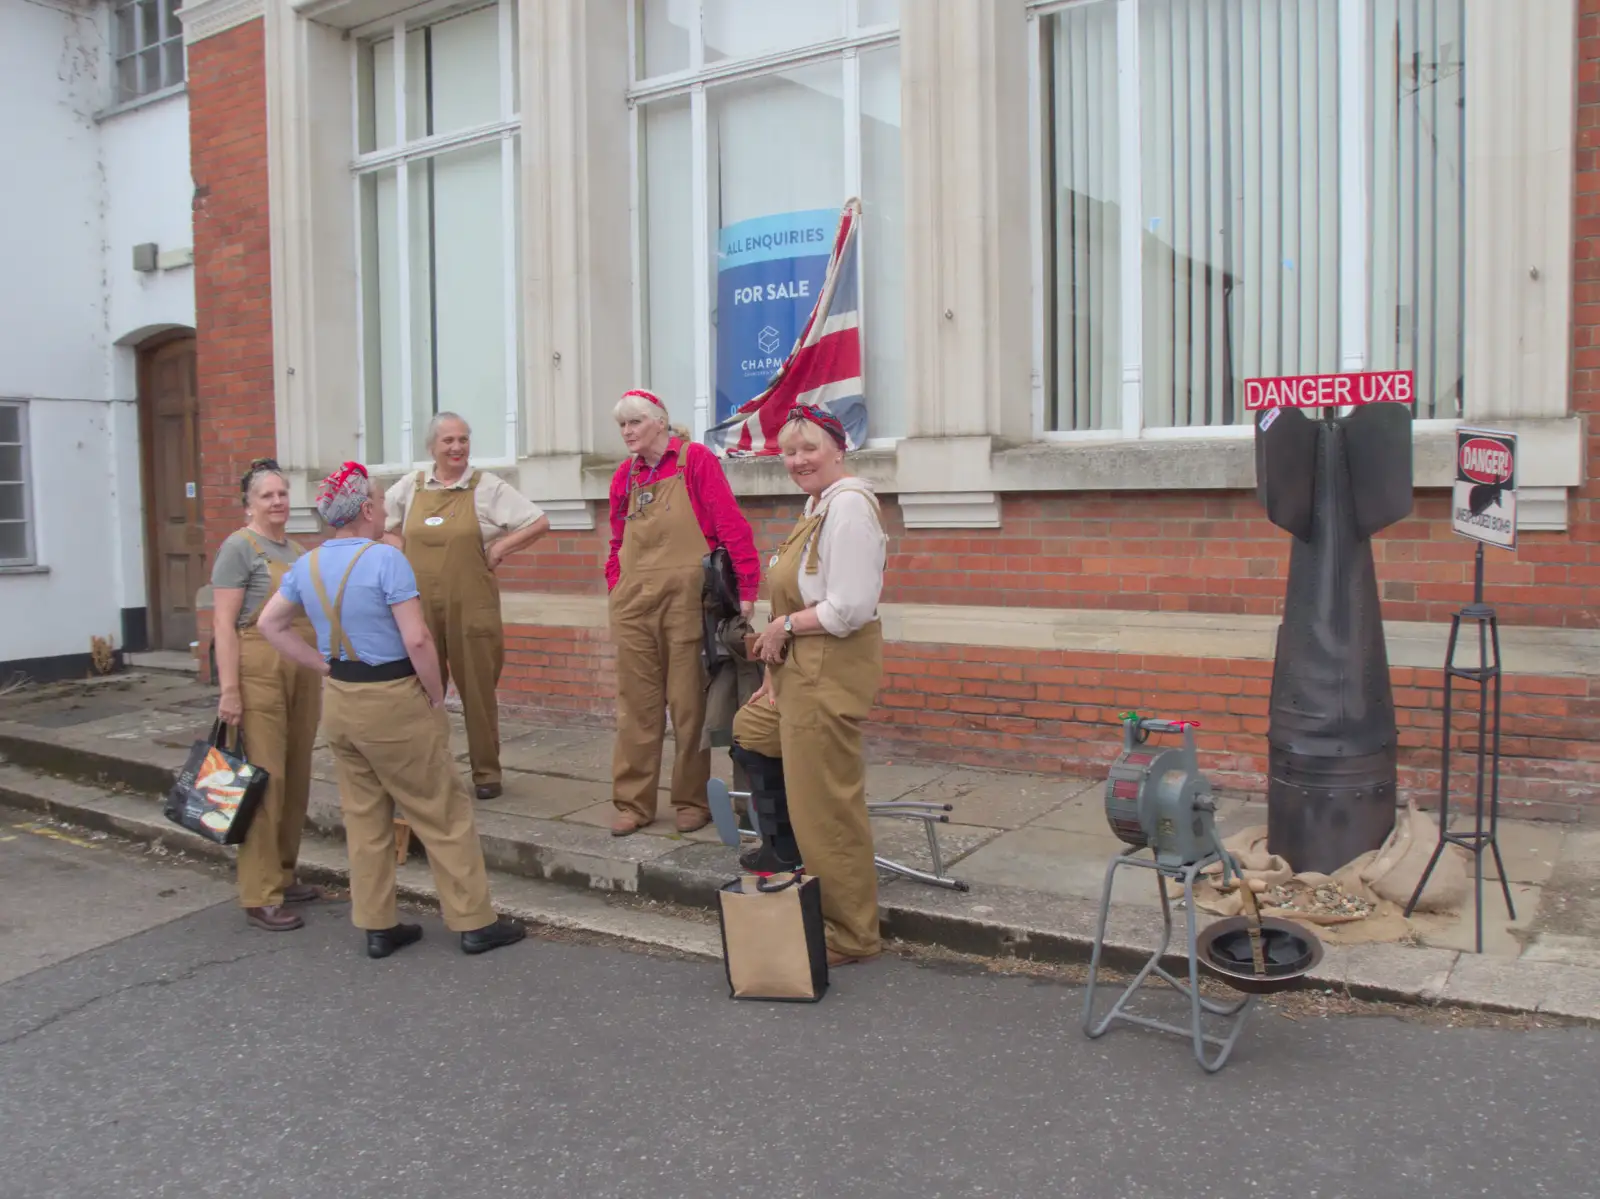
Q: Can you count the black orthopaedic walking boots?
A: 1